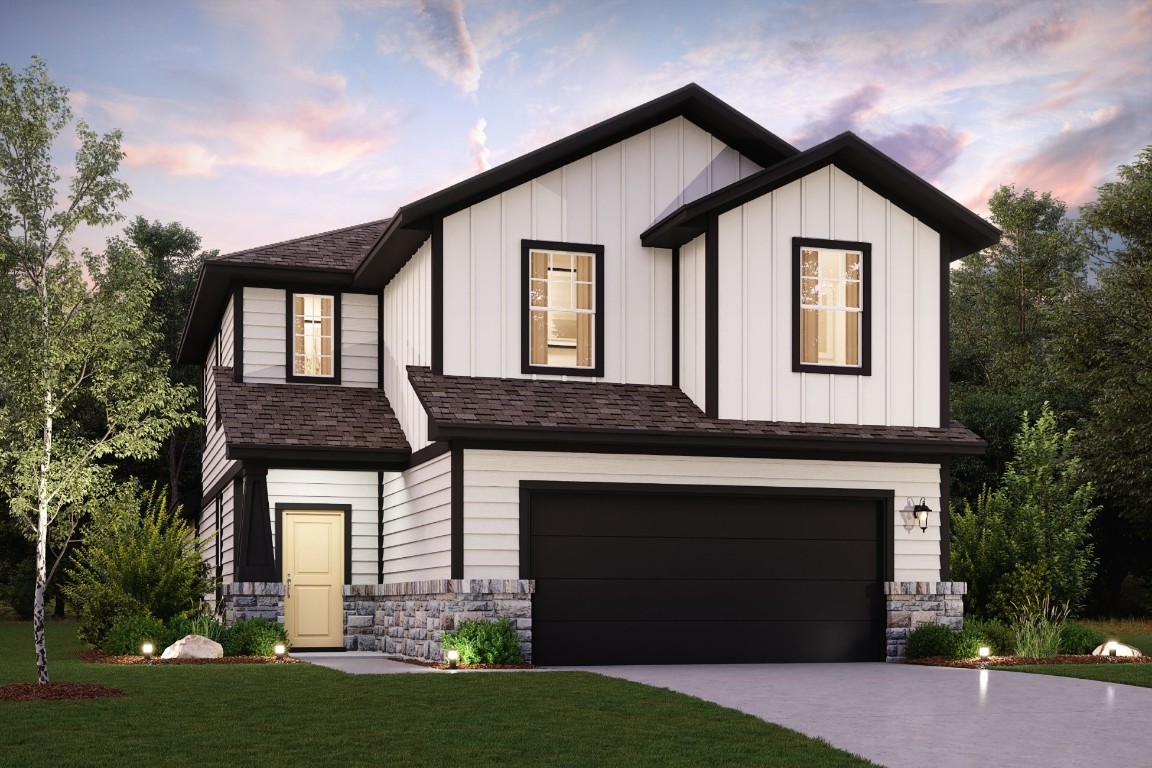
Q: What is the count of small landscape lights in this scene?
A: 5